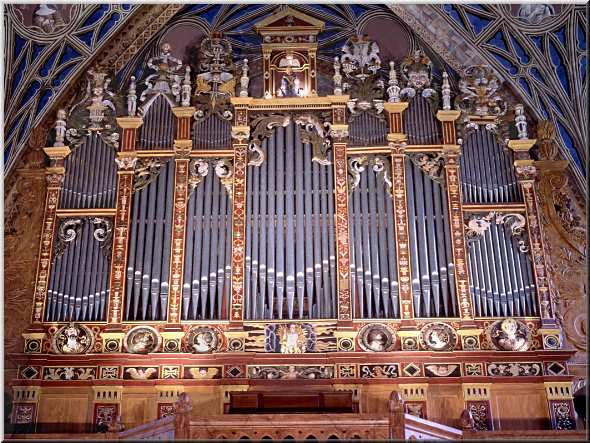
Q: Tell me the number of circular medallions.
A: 6